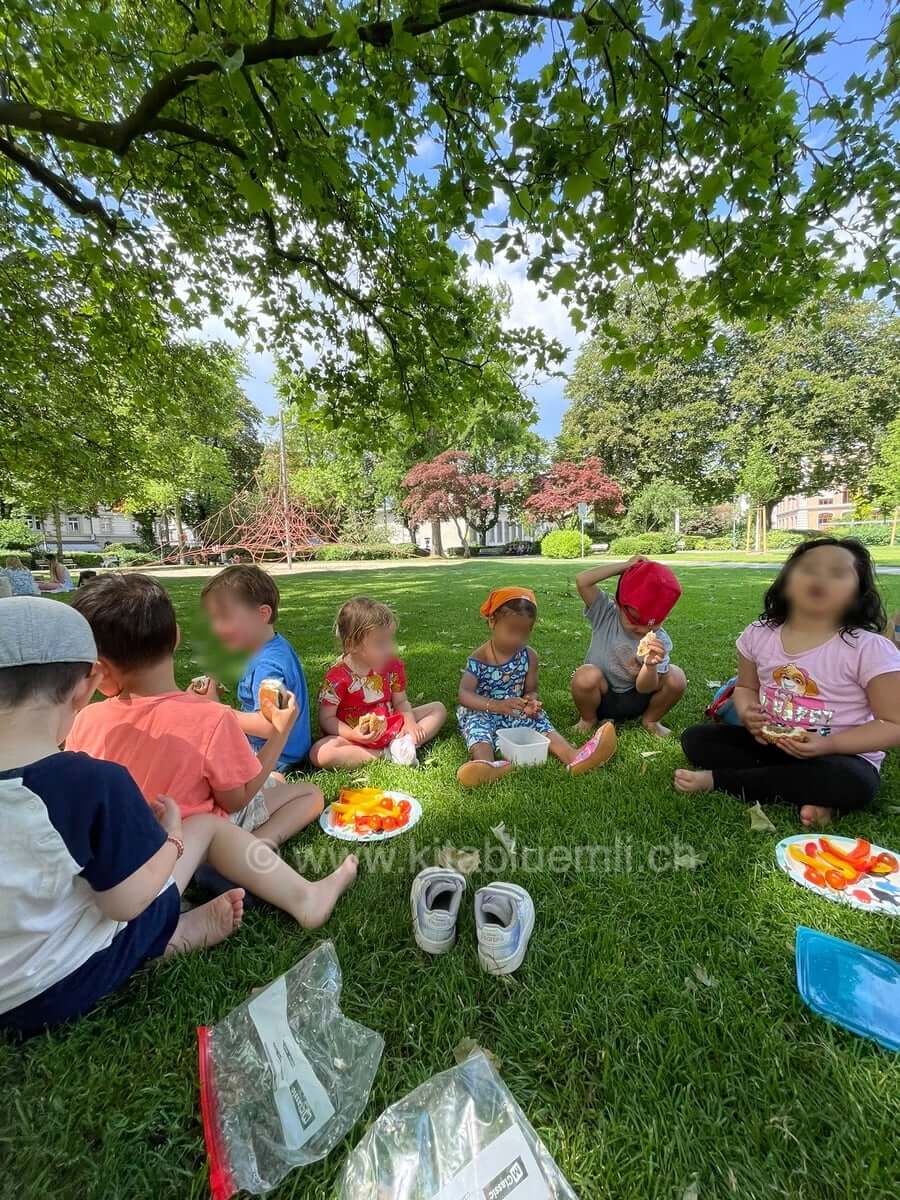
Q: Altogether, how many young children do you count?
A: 7